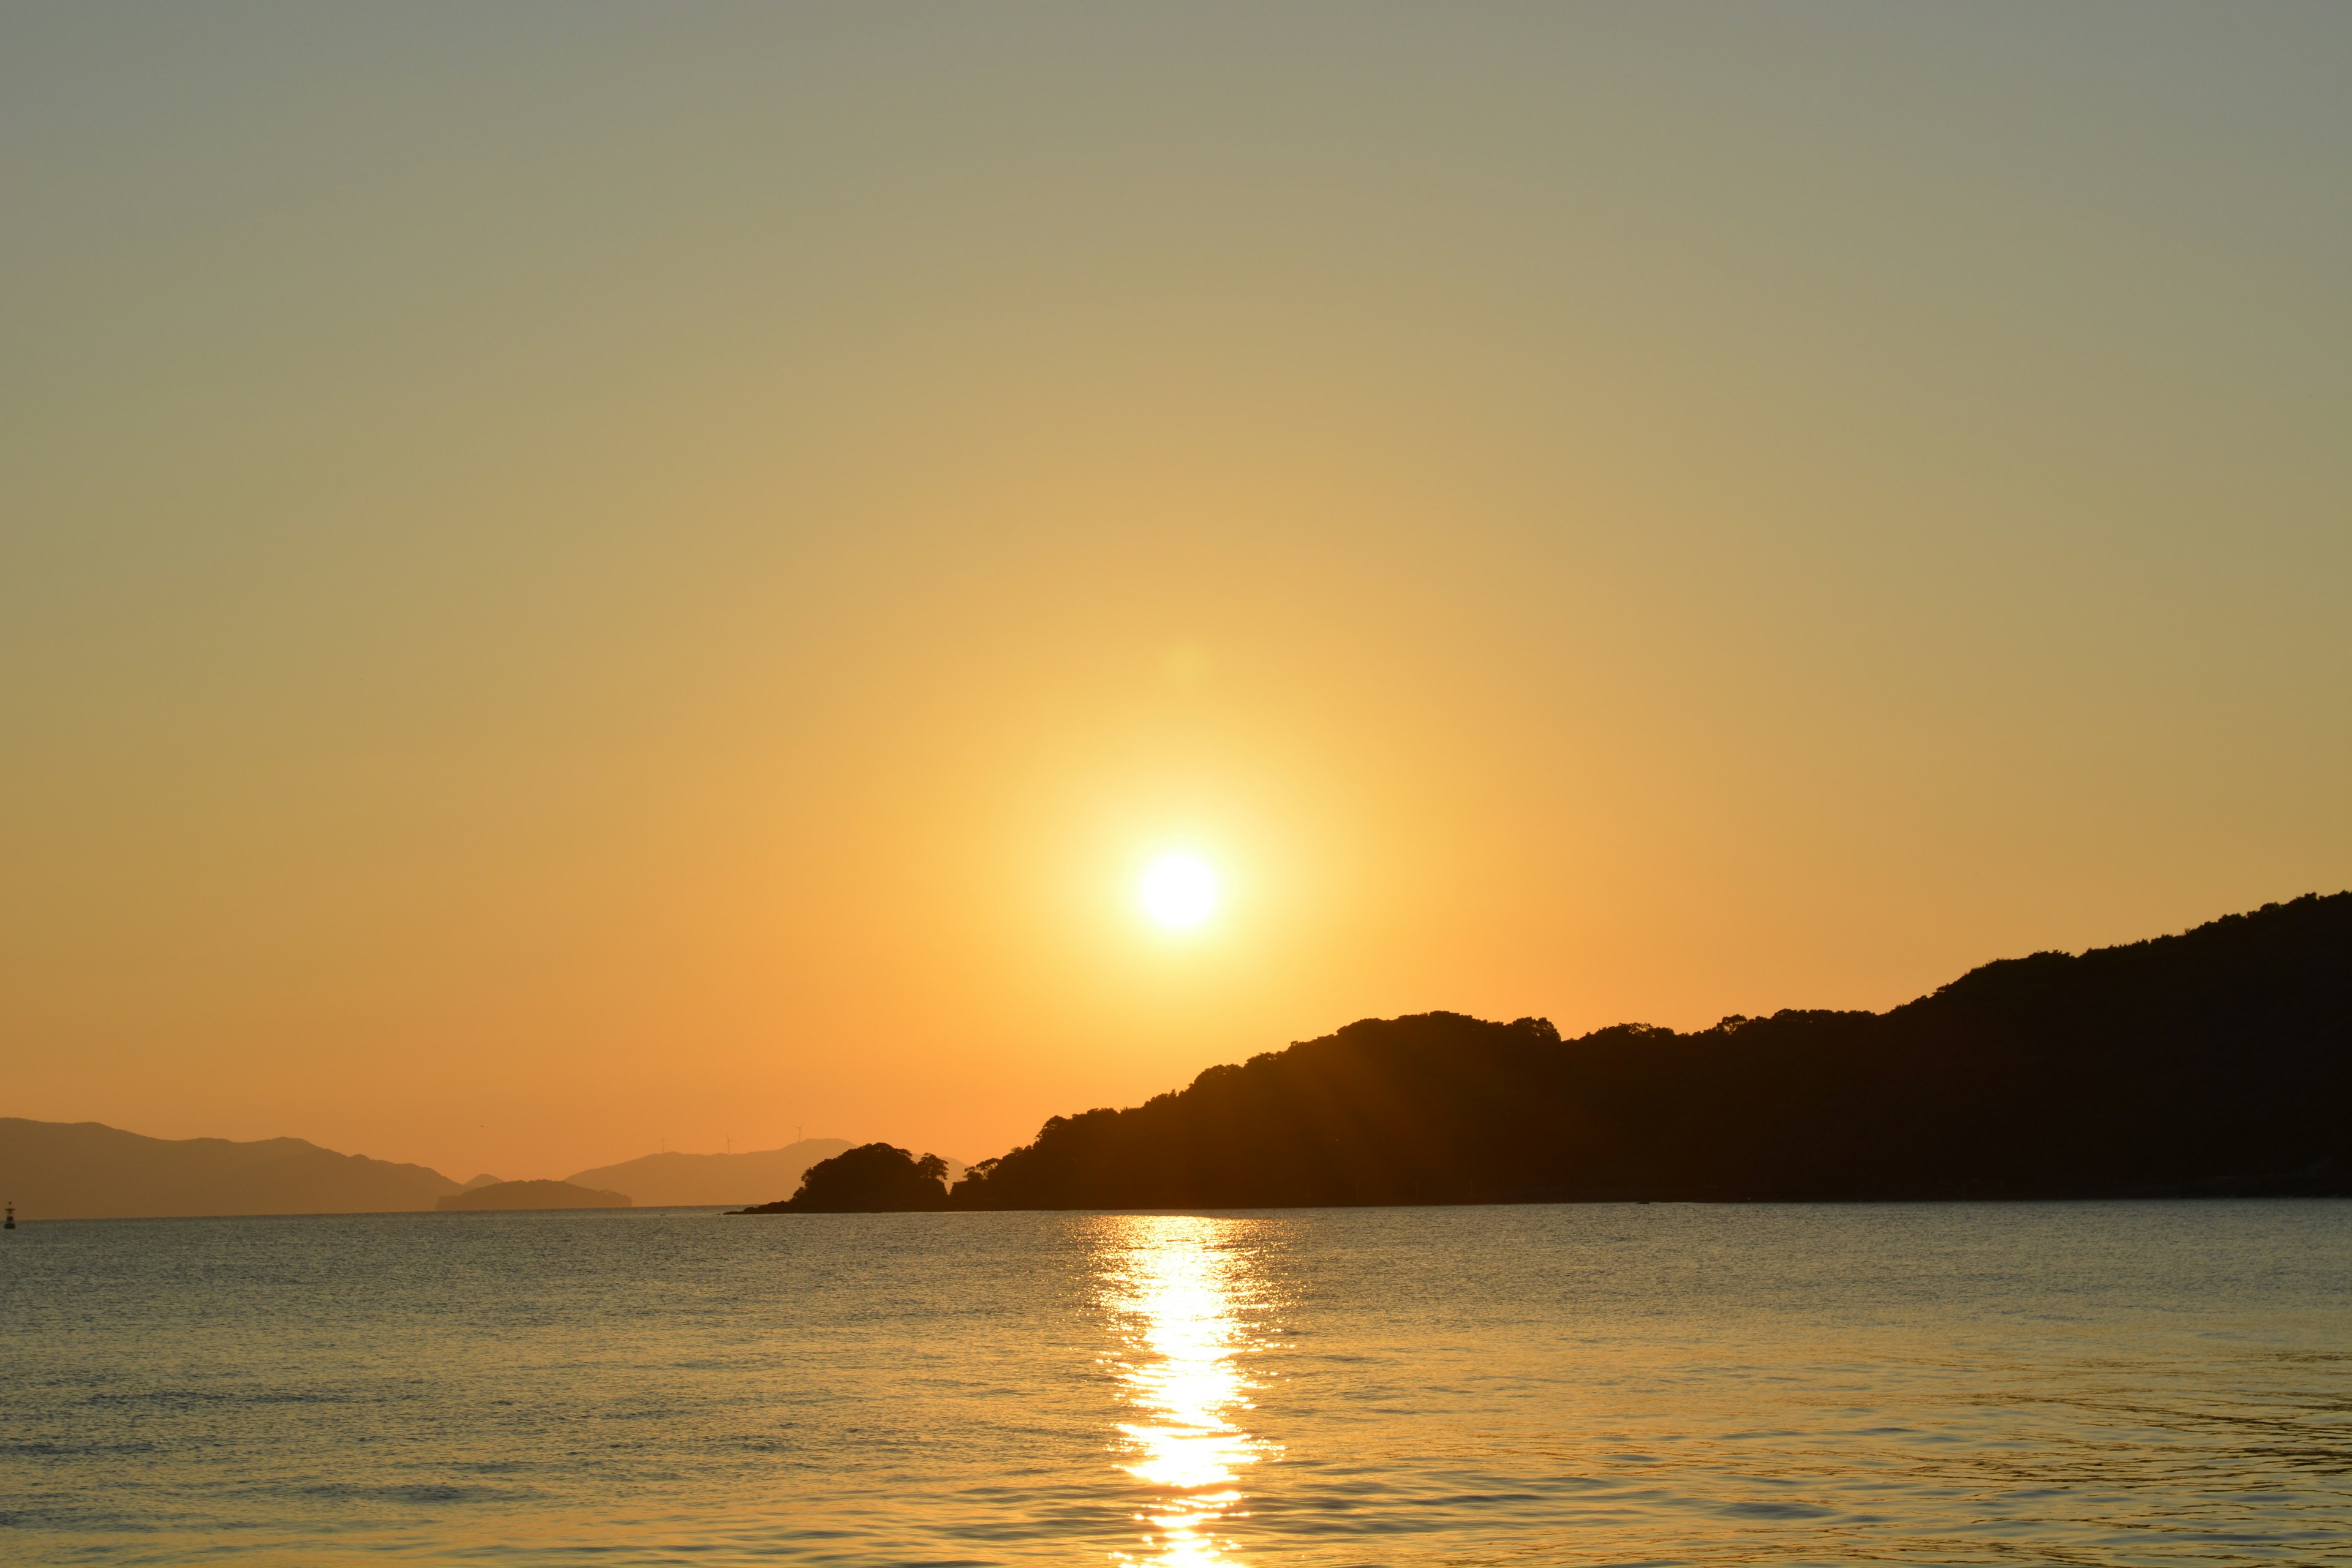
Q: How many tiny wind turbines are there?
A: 3